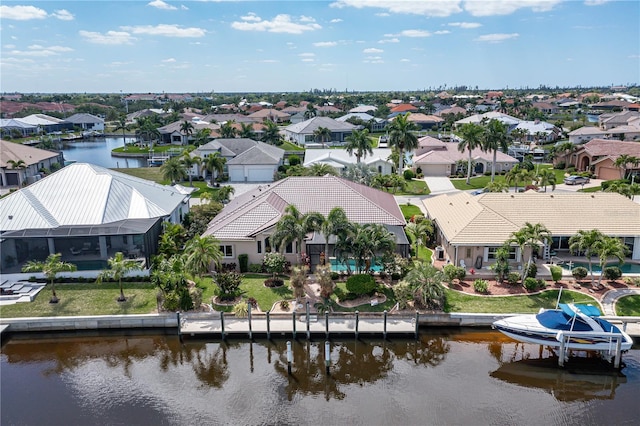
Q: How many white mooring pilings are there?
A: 2